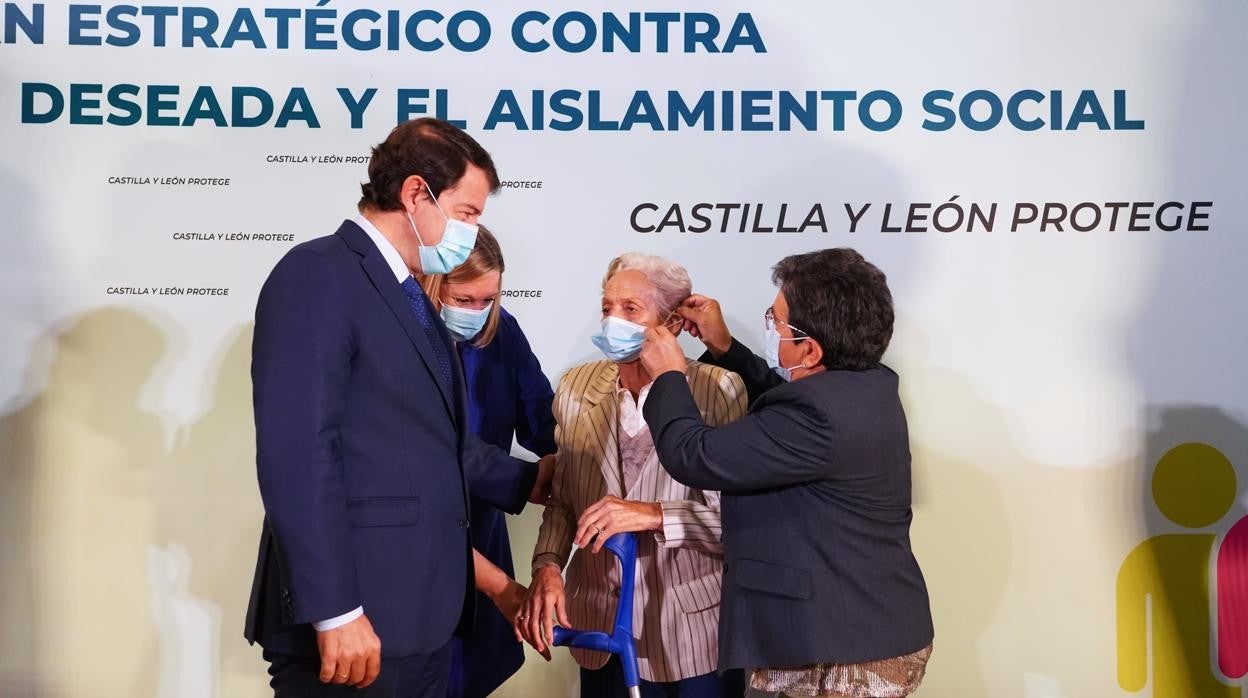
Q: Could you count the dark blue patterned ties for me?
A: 1